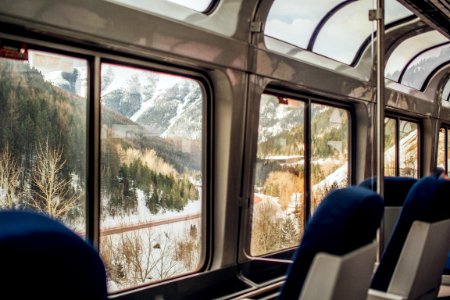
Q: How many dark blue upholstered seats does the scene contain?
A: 4